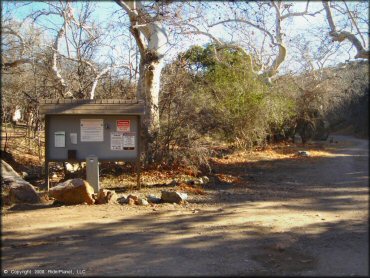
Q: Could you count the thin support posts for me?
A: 2